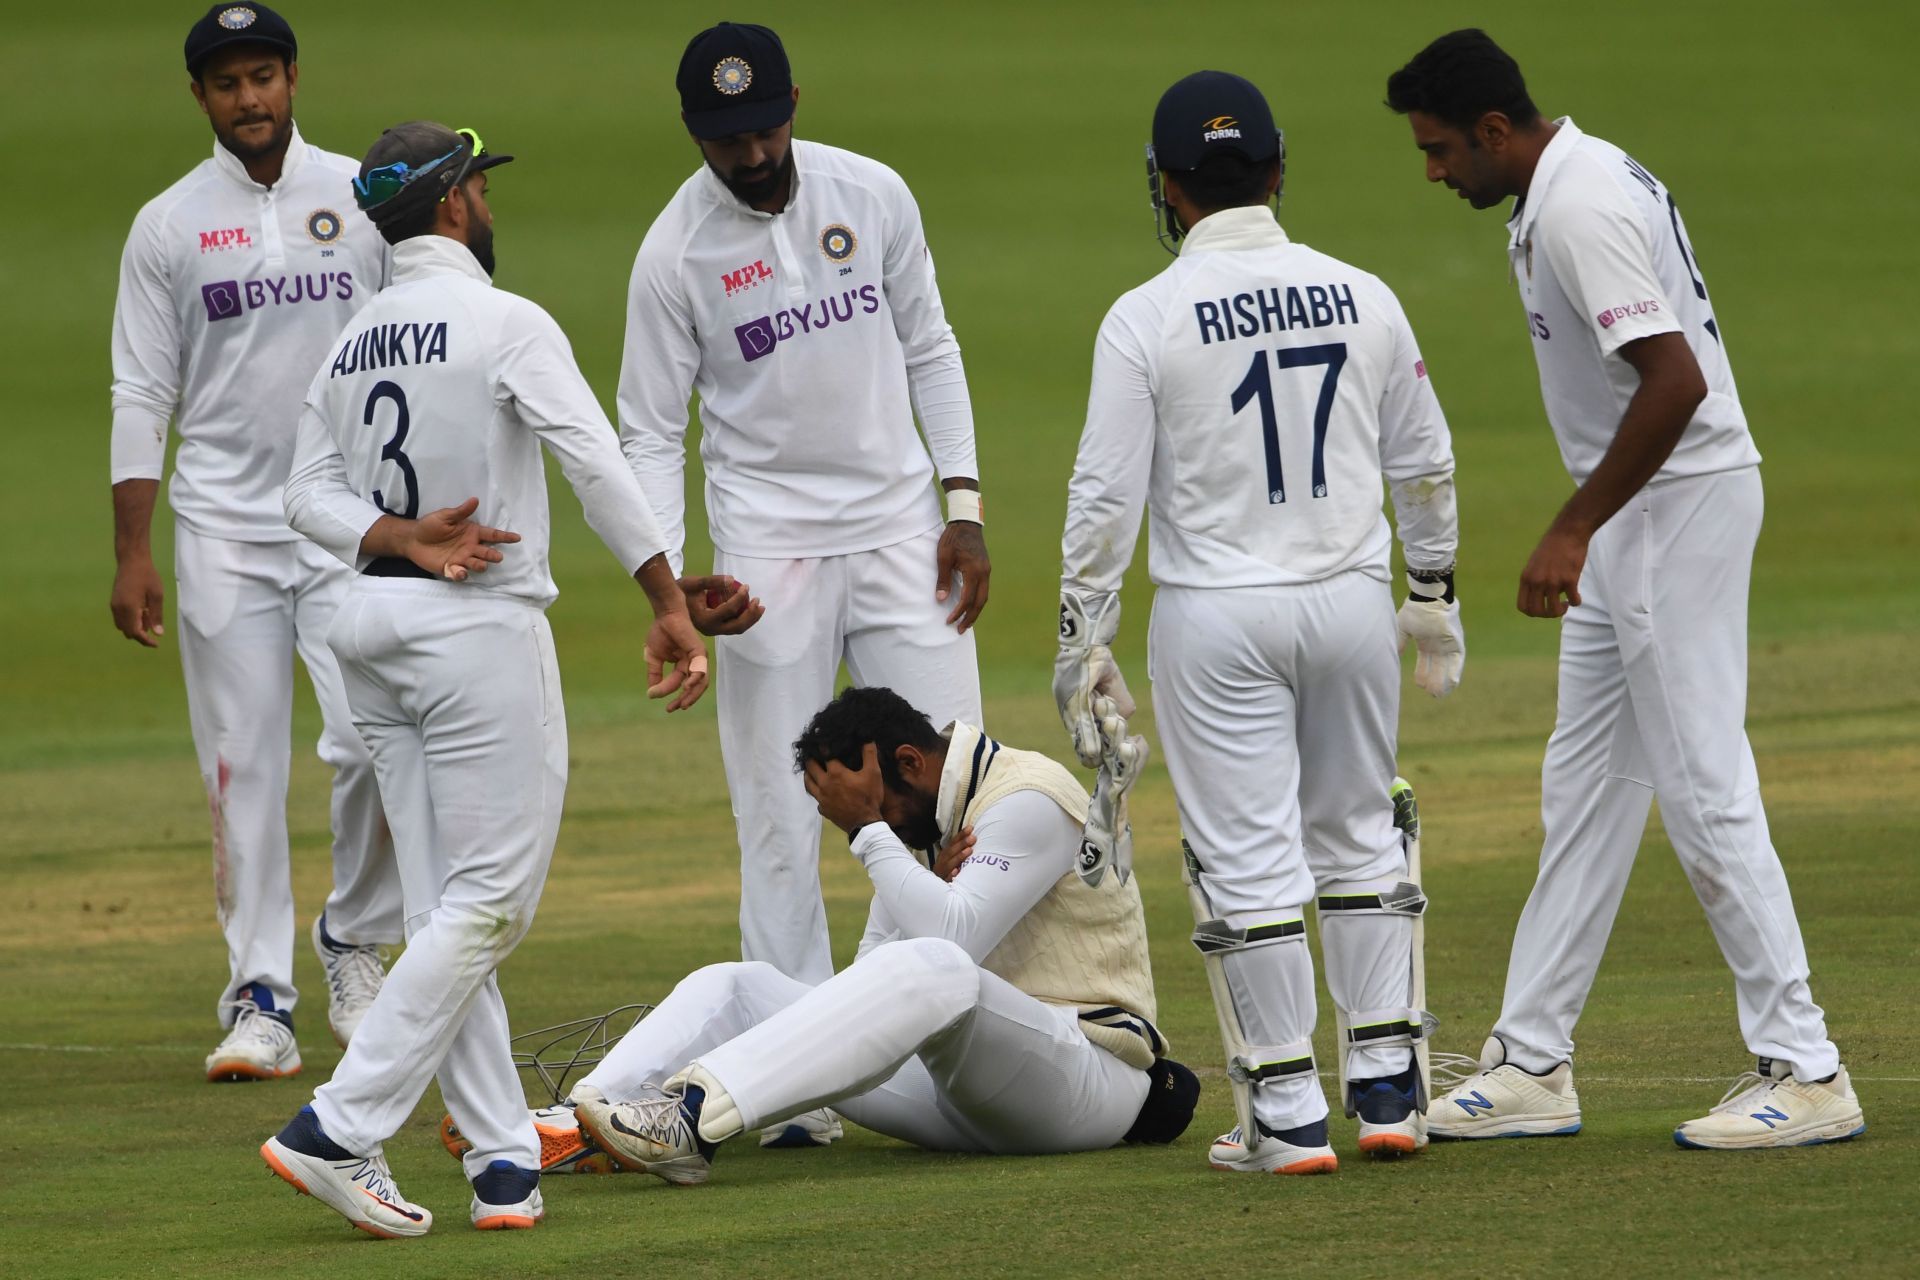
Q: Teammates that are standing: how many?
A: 5